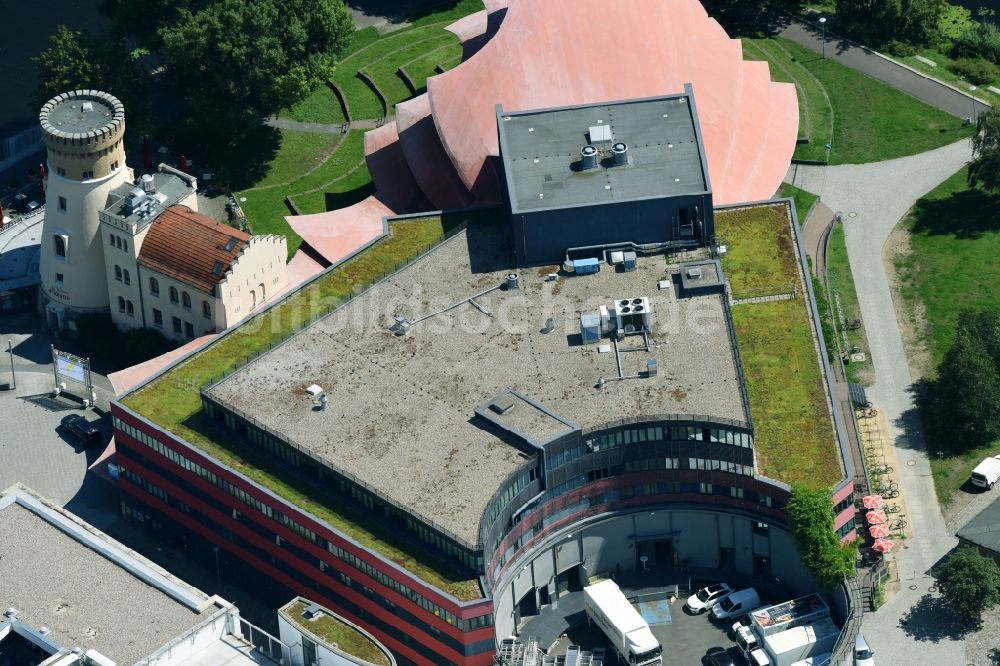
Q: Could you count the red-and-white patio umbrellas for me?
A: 4